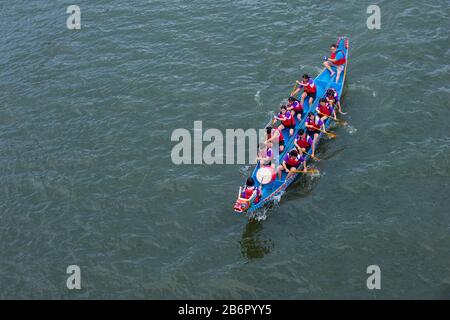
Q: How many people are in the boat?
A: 12